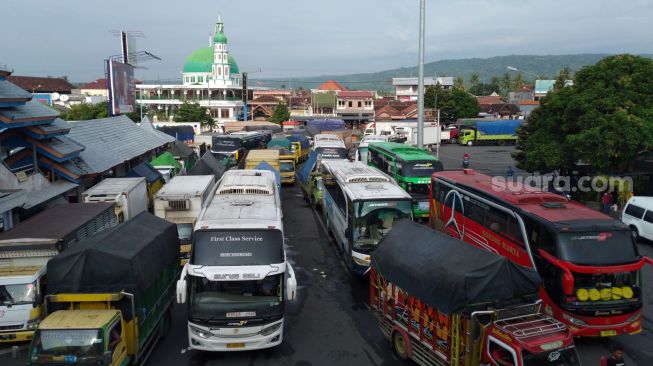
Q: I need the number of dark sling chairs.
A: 0